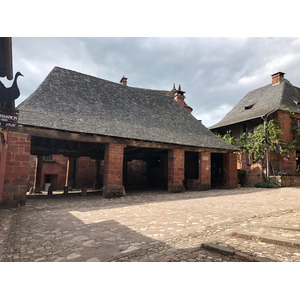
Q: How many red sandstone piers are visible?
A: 5